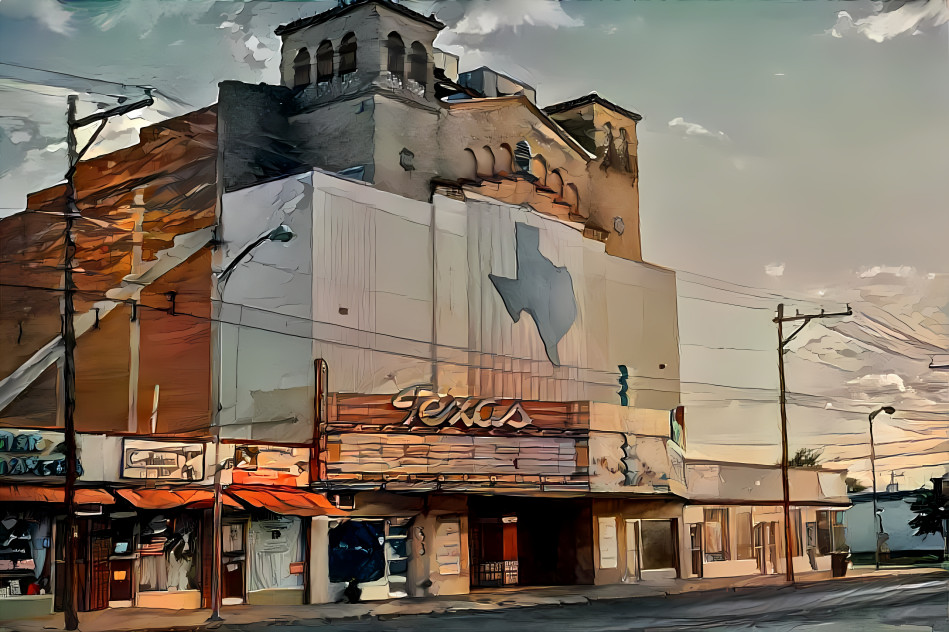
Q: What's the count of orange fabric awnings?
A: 3